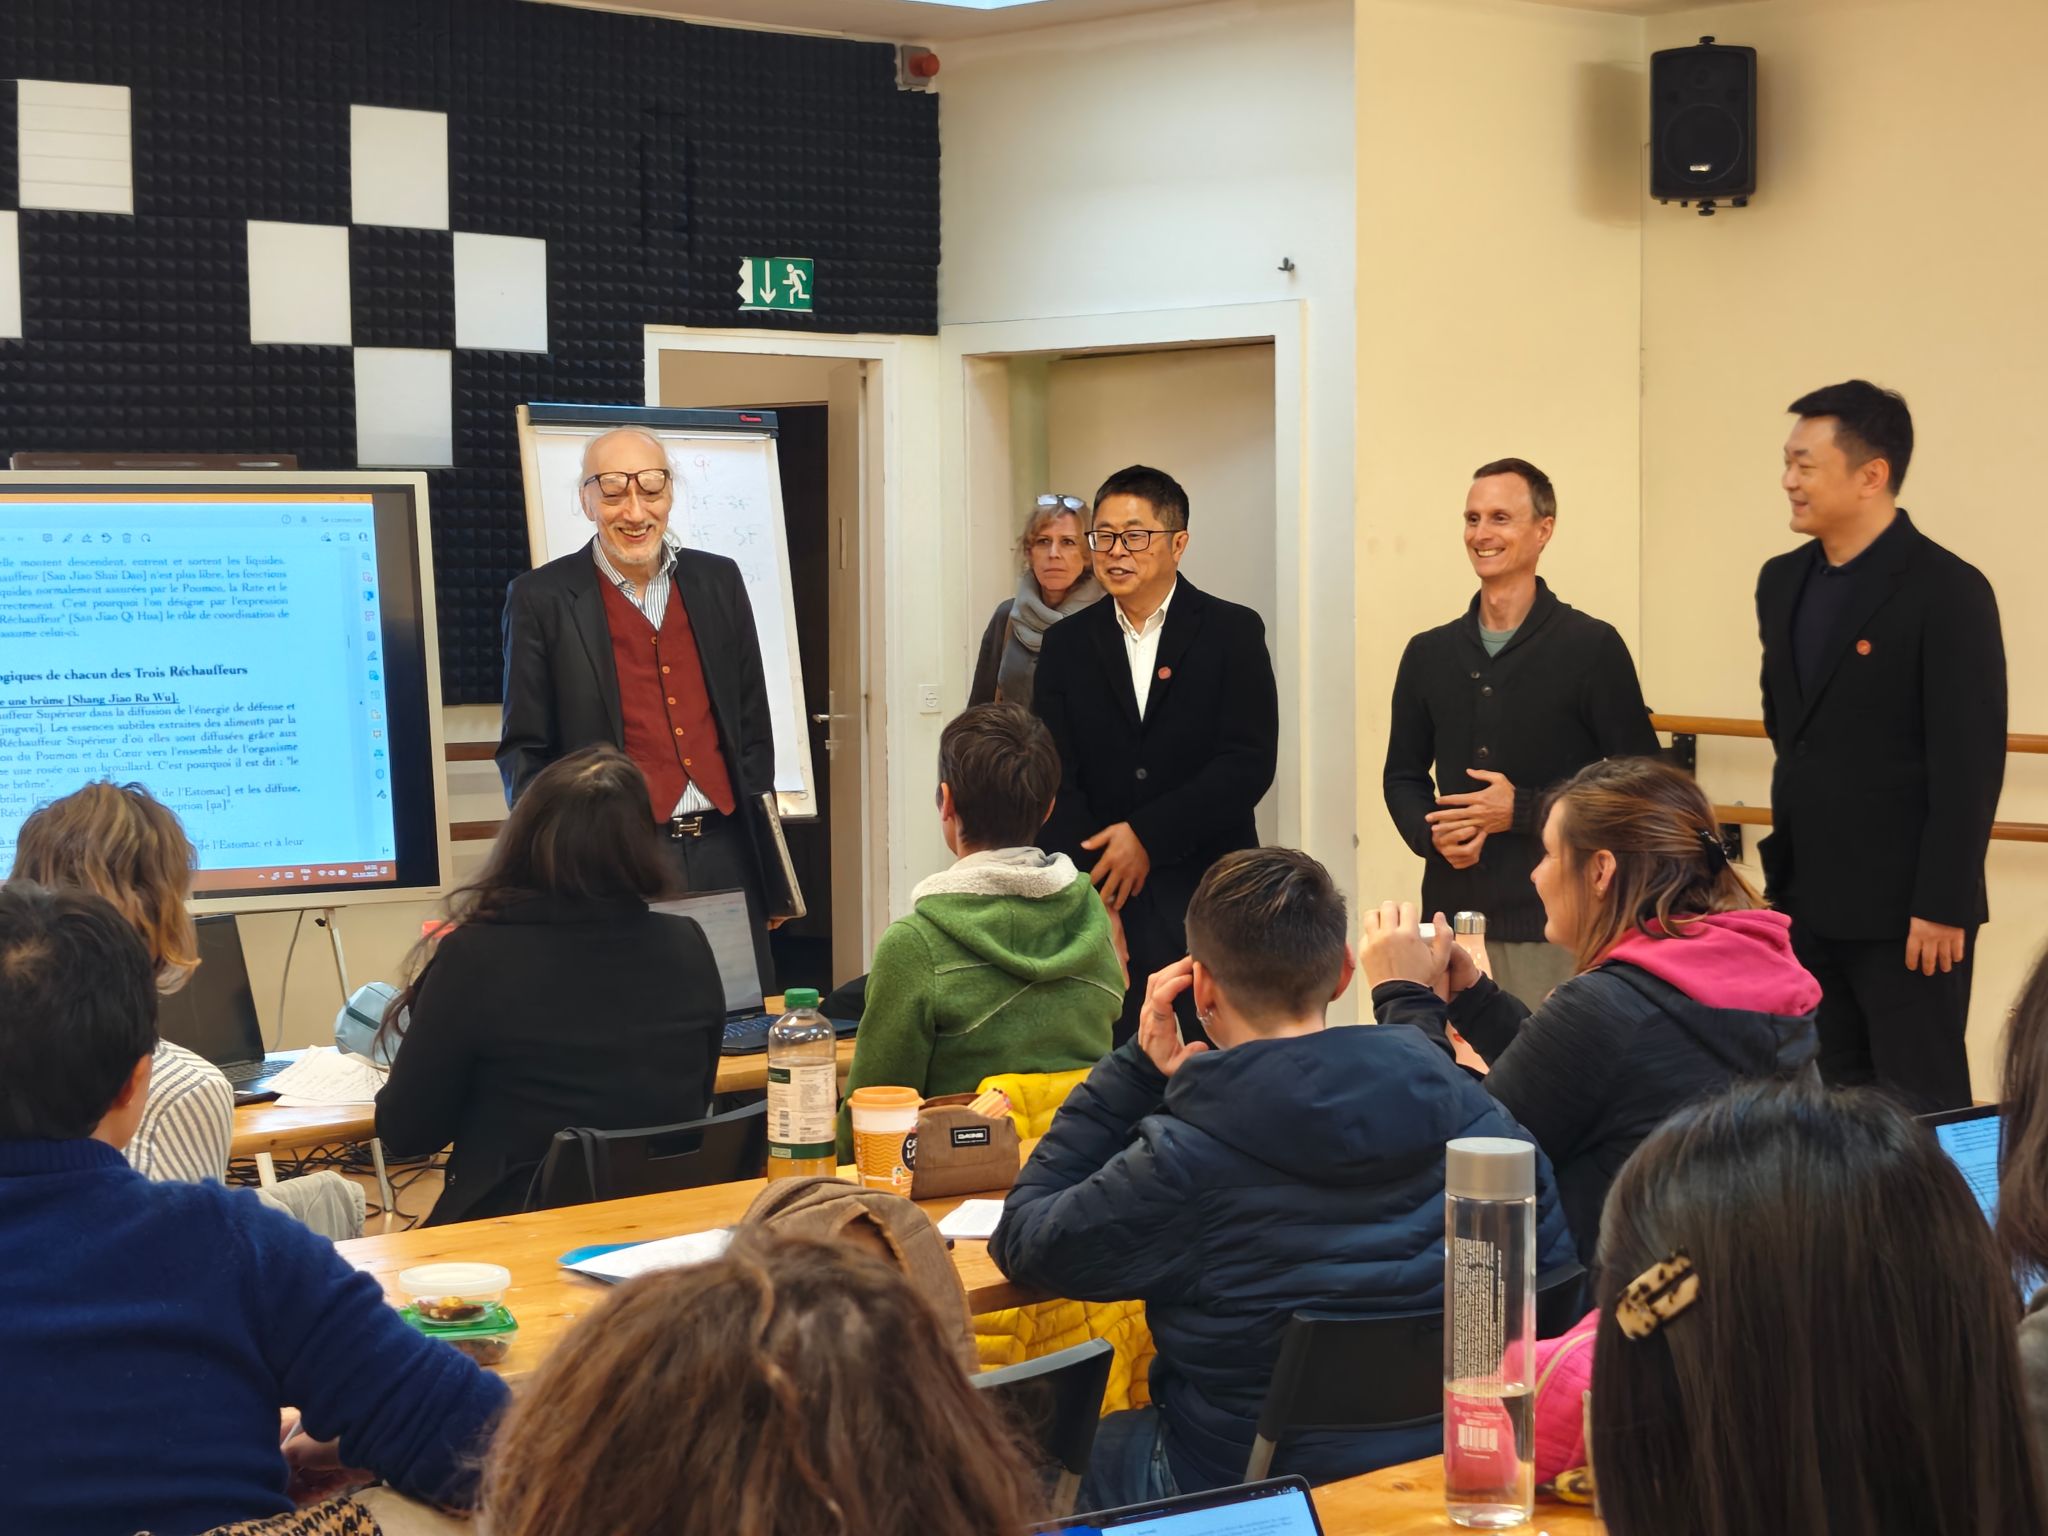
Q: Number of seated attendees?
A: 9